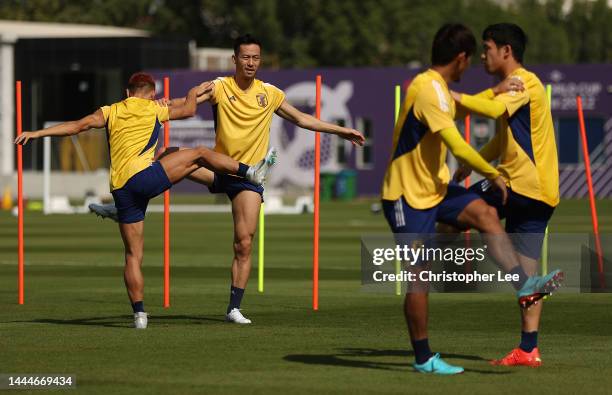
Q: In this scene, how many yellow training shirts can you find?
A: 4